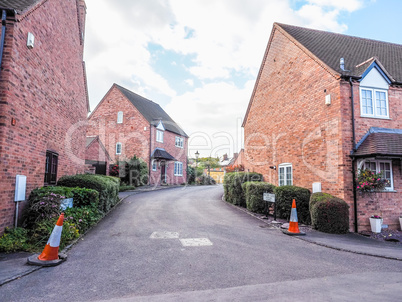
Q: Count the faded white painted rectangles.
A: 2